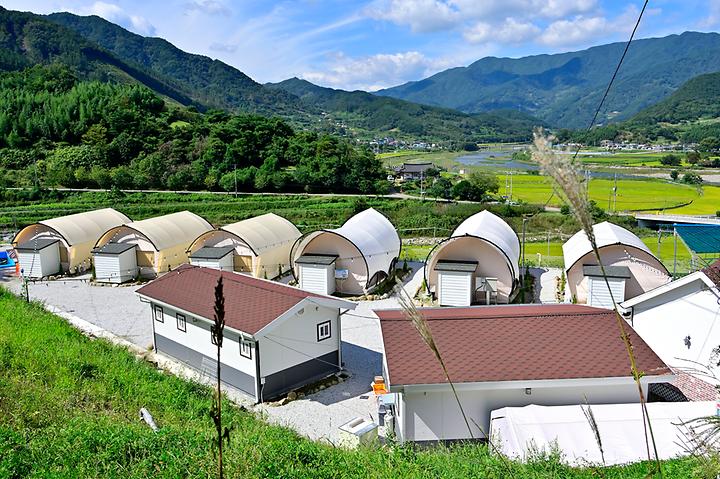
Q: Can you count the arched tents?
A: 6